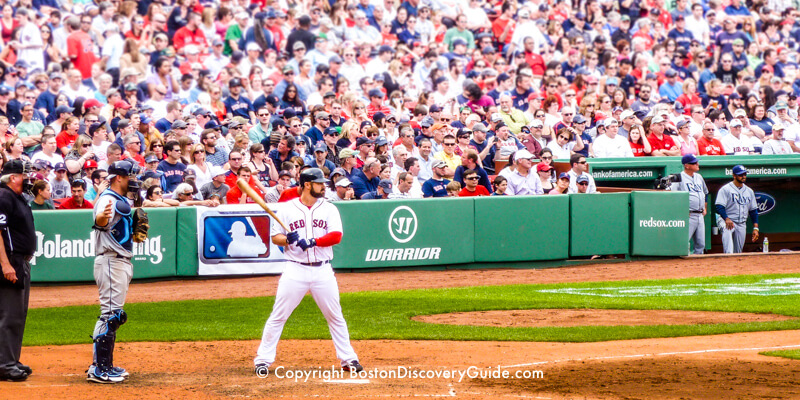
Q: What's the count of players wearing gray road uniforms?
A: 3